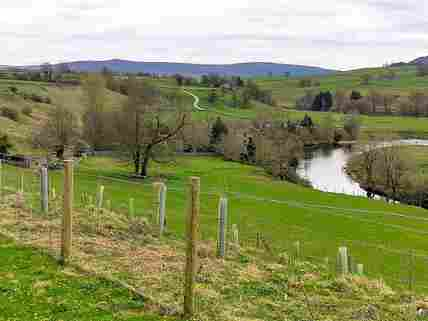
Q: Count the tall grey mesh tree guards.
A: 3